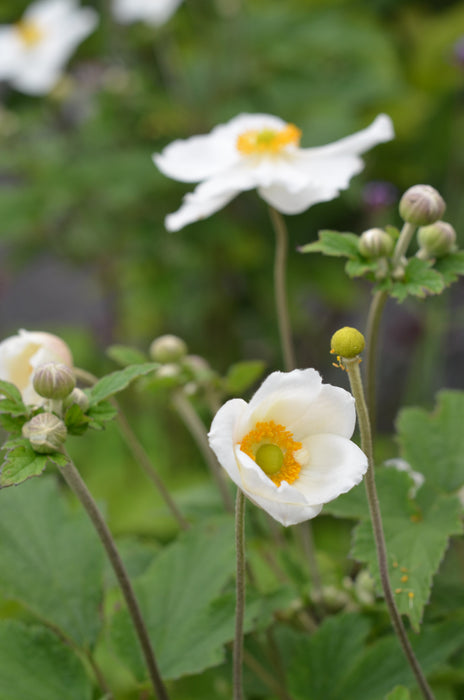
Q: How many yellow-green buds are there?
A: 1